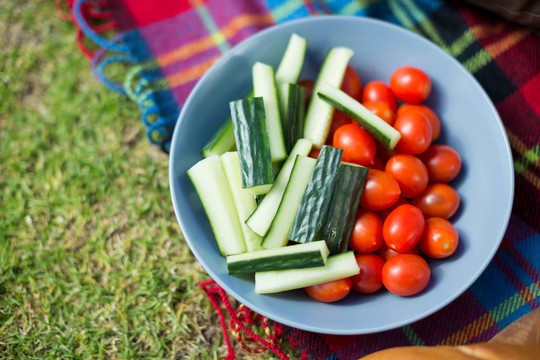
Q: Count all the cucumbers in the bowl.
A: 15